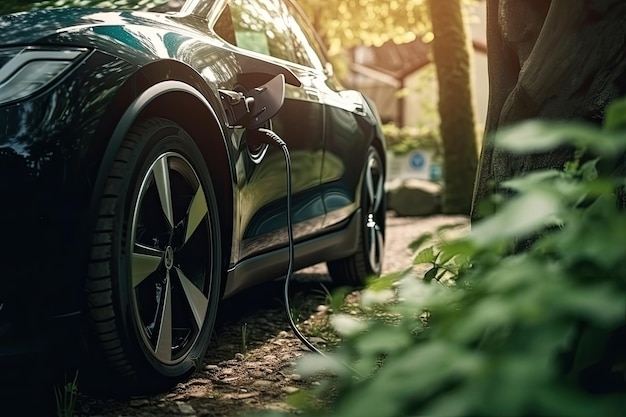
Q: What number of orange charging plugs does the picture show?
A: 0